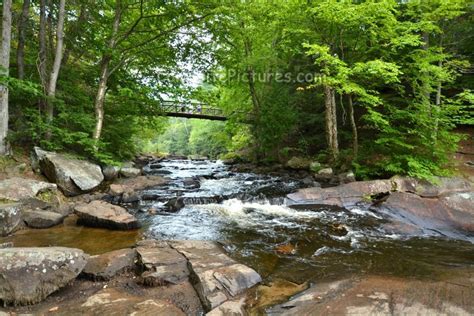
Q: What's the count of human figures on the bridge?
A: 2